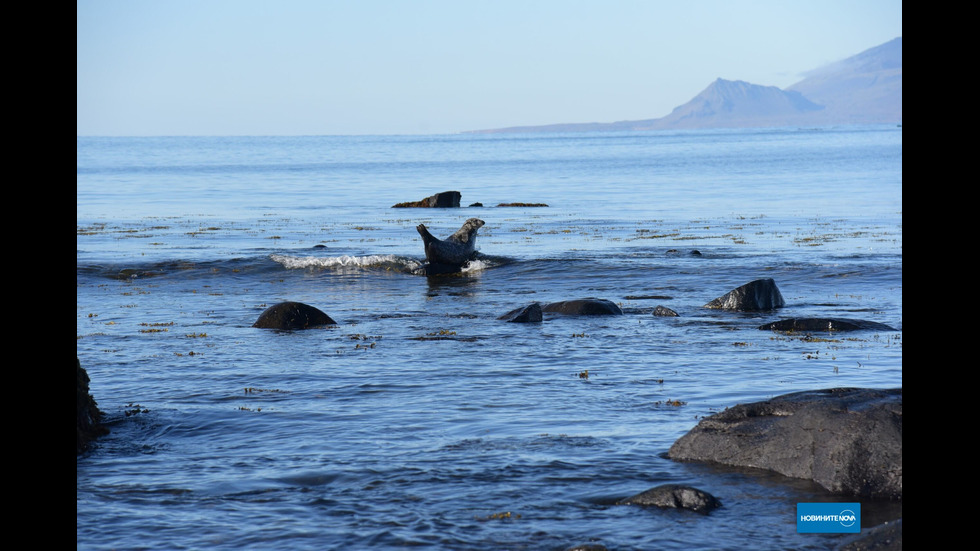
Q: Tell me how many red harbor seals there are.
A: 0